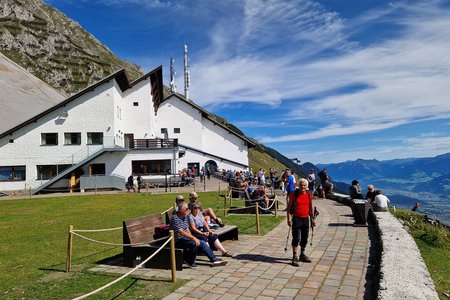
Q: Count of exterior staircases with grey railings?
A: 1